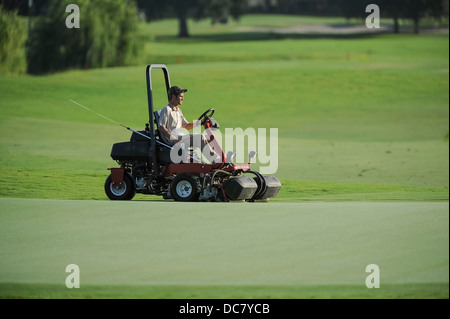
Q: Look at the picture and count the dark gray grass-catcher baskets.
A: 2